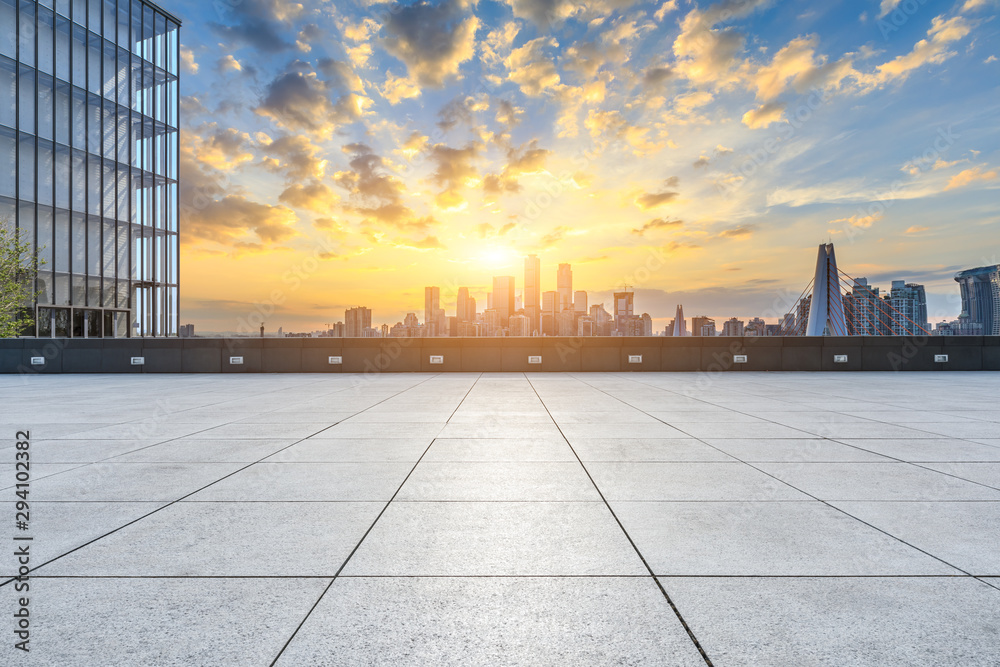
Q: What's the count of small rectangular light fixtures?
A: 10